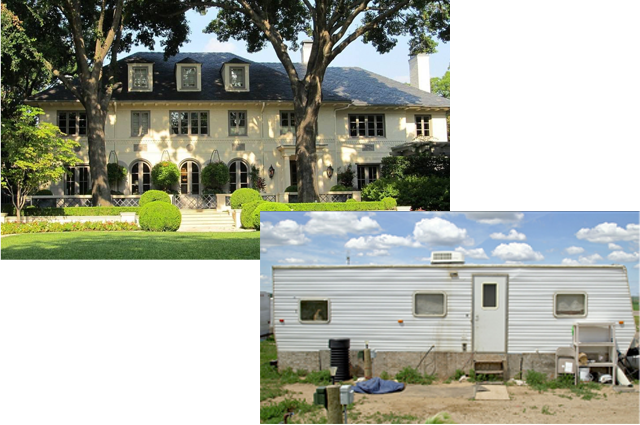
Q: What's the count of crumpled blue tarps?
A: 1